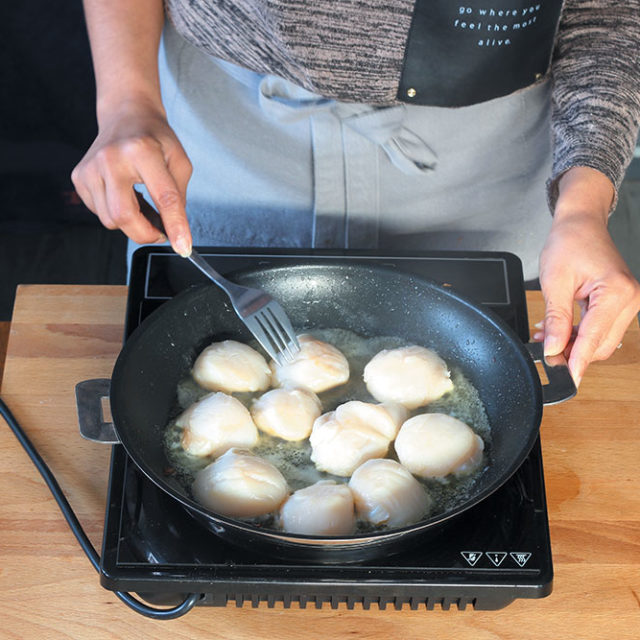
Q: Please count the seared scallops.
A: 10